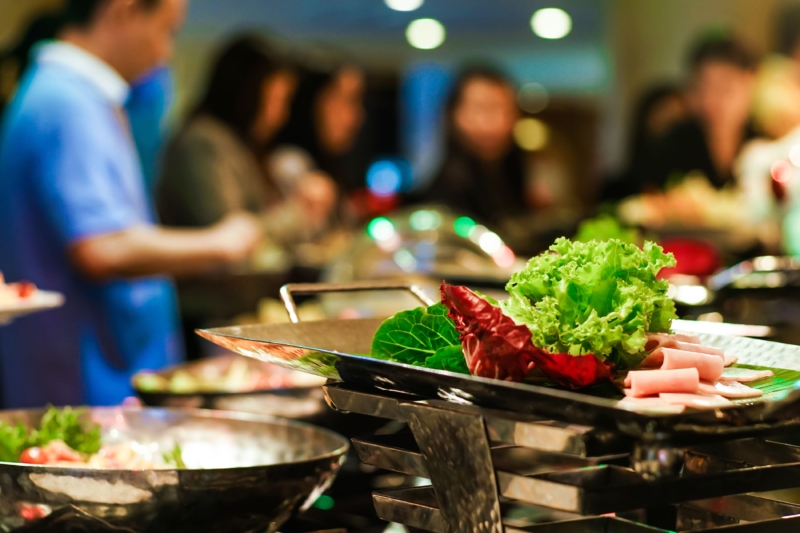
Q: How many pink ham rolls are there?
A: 4